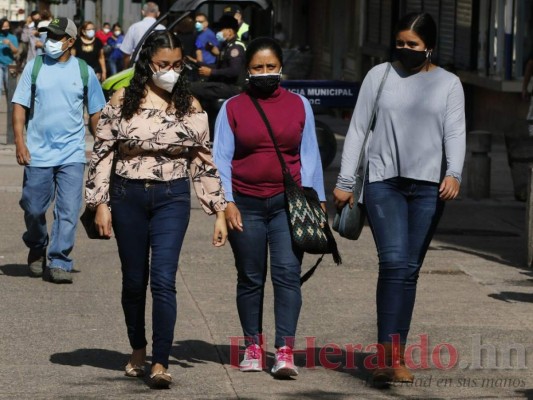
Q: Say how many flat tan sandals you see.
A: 2